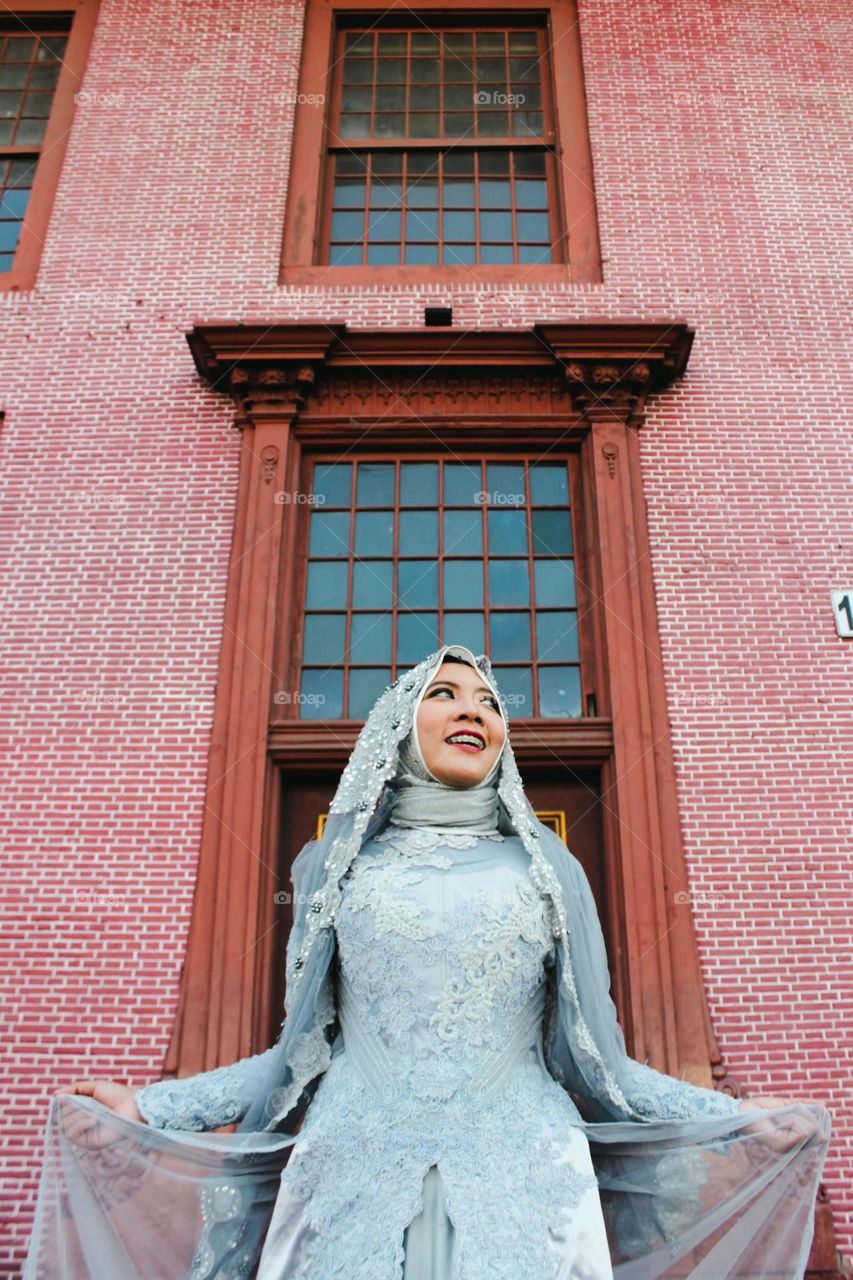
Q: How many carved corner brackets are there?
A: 2